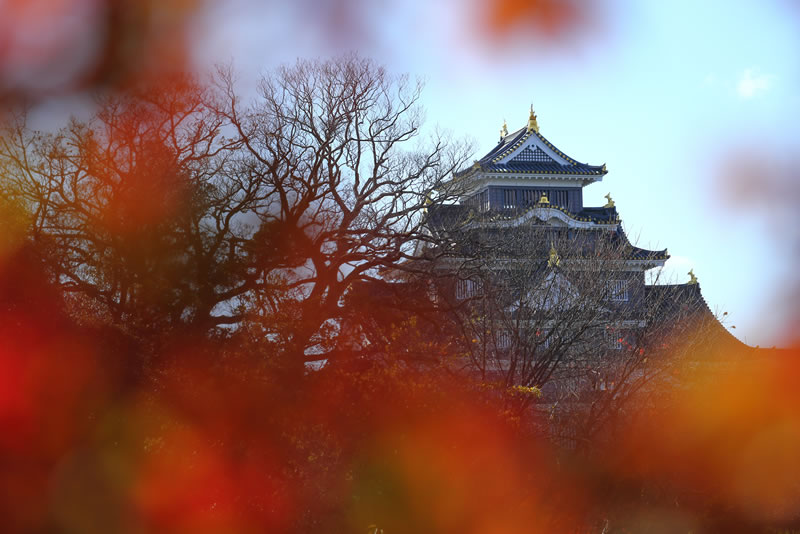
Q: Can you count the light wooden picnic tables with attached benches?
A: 0